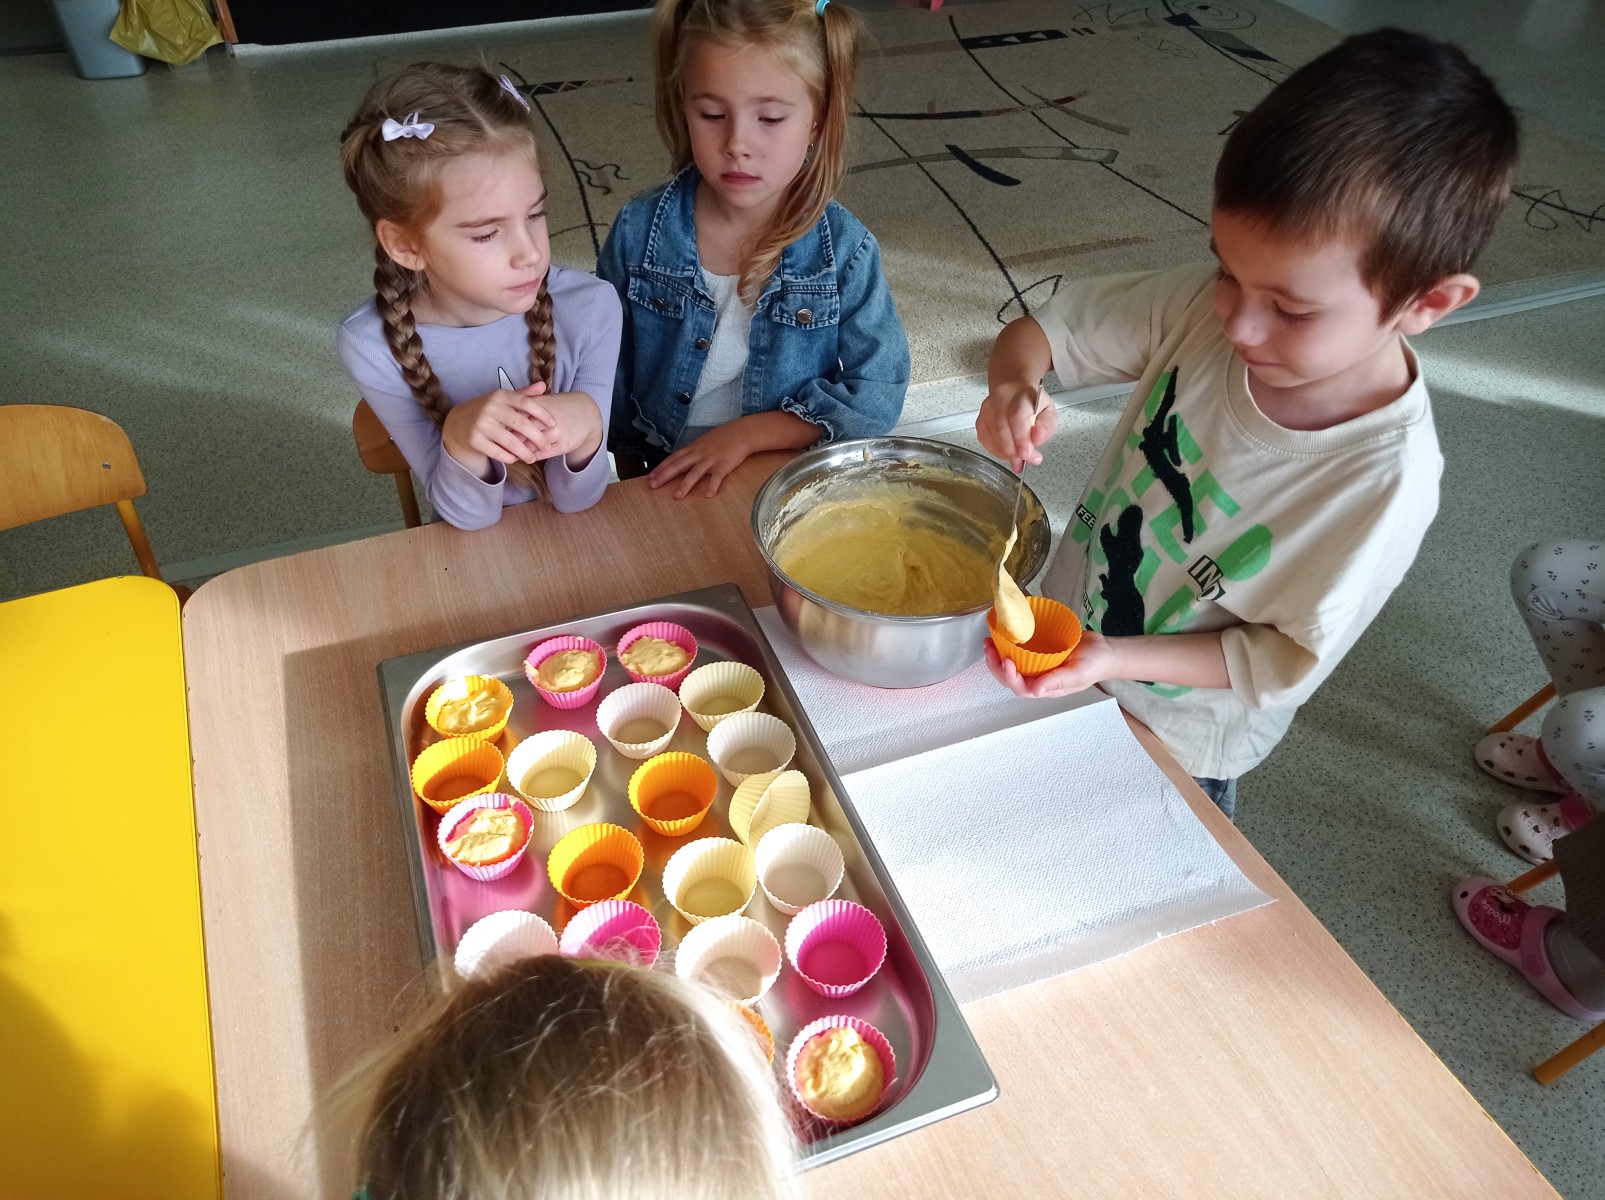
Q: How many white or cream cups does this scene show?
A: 9